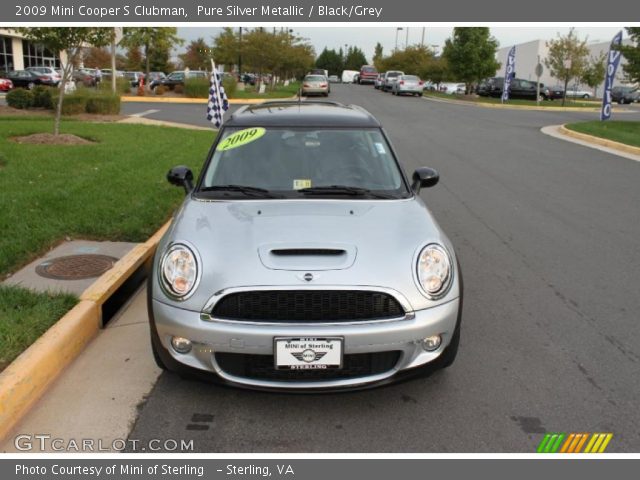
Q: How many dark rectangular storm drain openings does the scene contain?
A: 1